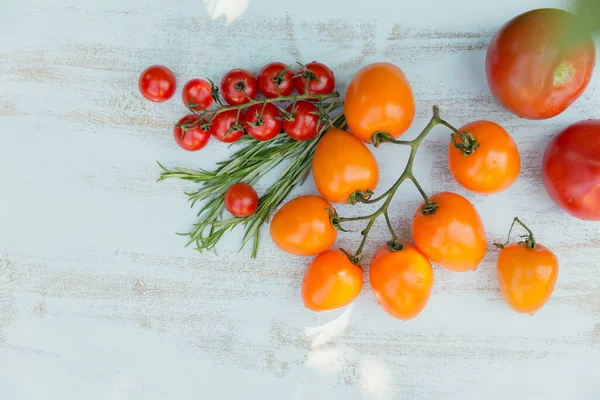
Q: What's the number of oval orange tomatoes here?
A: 8